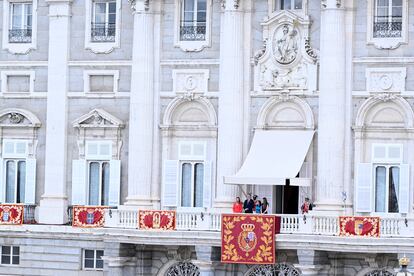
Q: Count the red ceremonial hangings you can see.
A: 5